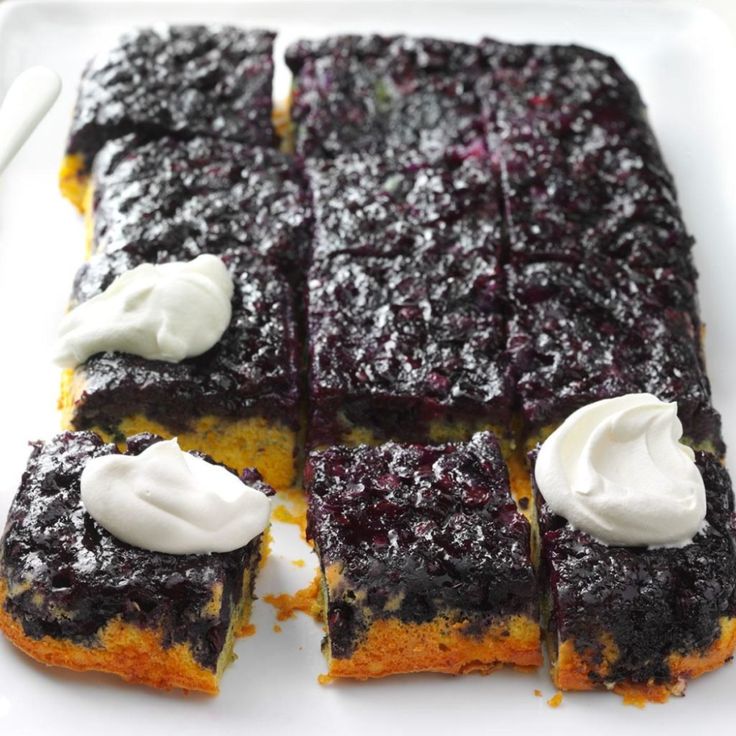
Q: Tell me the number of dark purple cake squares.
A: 12